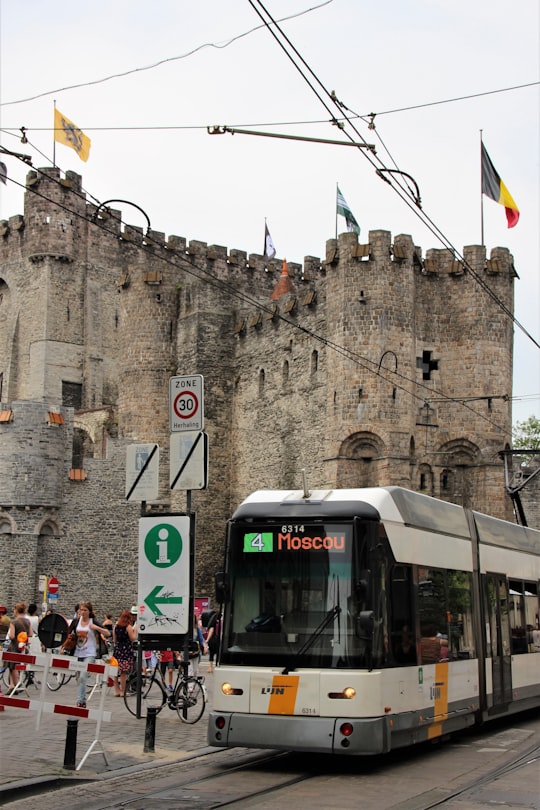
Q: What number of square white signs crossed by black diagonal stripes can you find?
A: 2